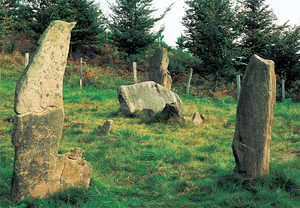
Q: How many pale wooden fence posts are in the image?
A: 6